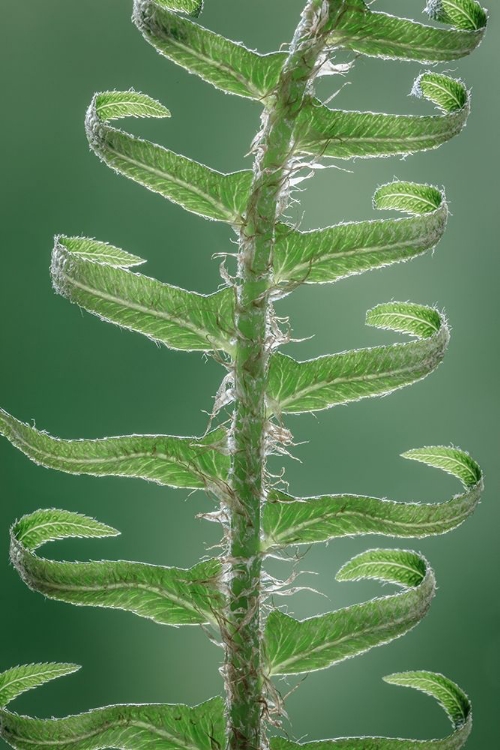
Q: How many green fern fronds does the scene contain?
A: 13